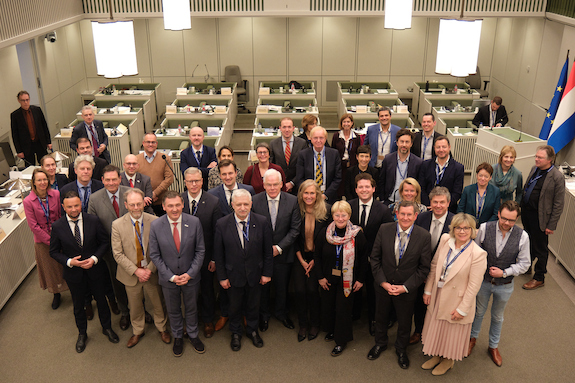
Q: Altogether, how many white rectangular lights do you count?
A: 4